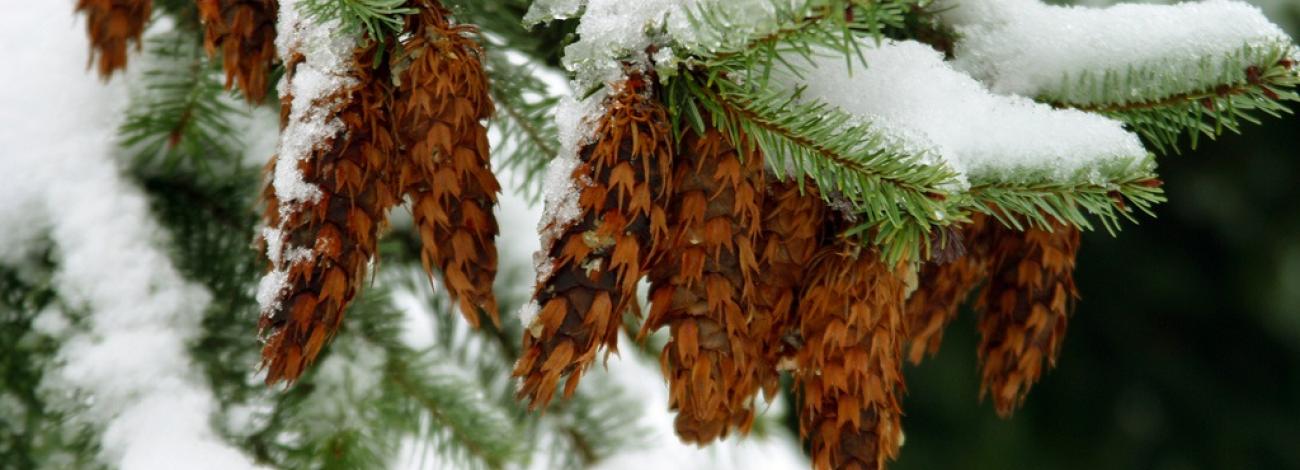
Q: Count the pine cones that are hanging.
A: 10